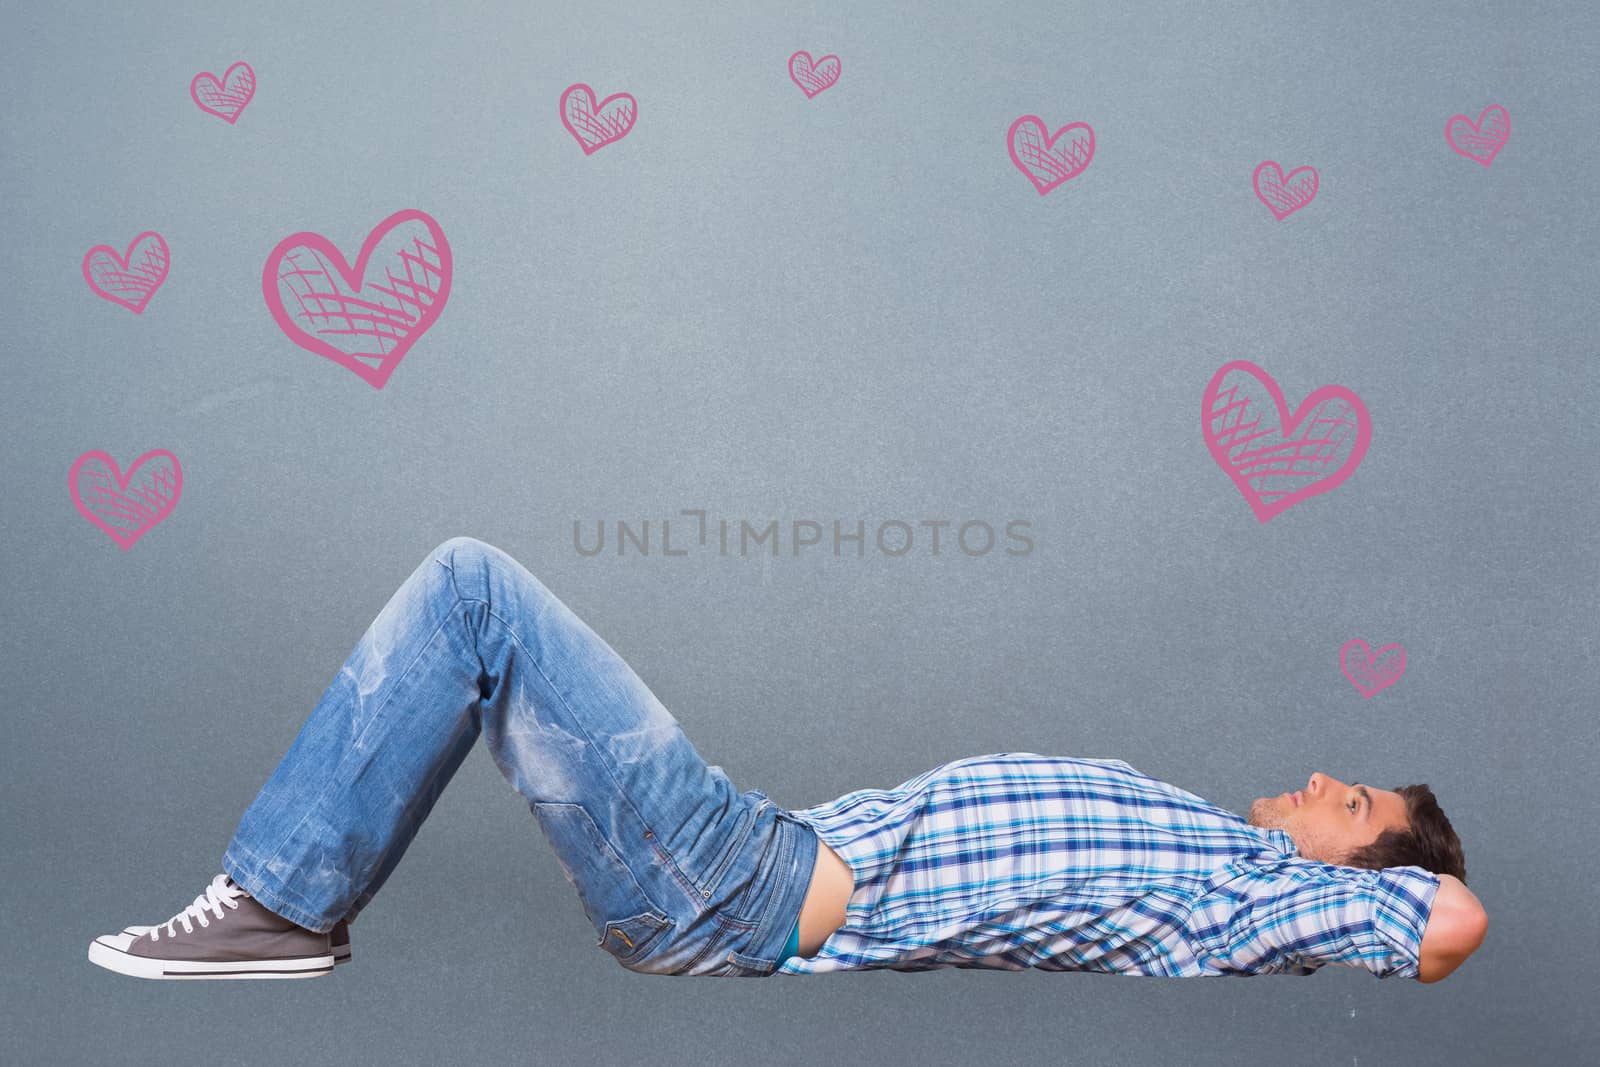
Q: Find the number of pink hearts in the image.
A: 11